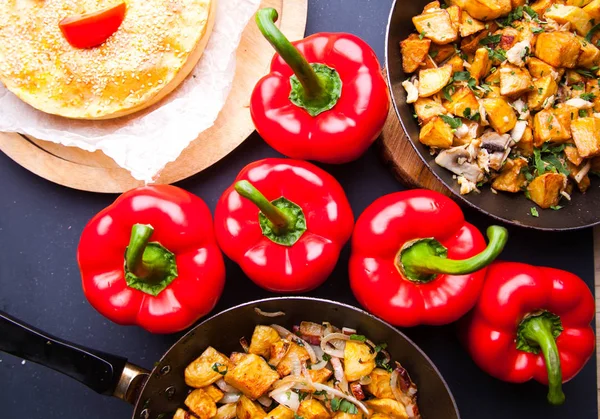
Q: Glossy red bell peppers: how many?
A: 5